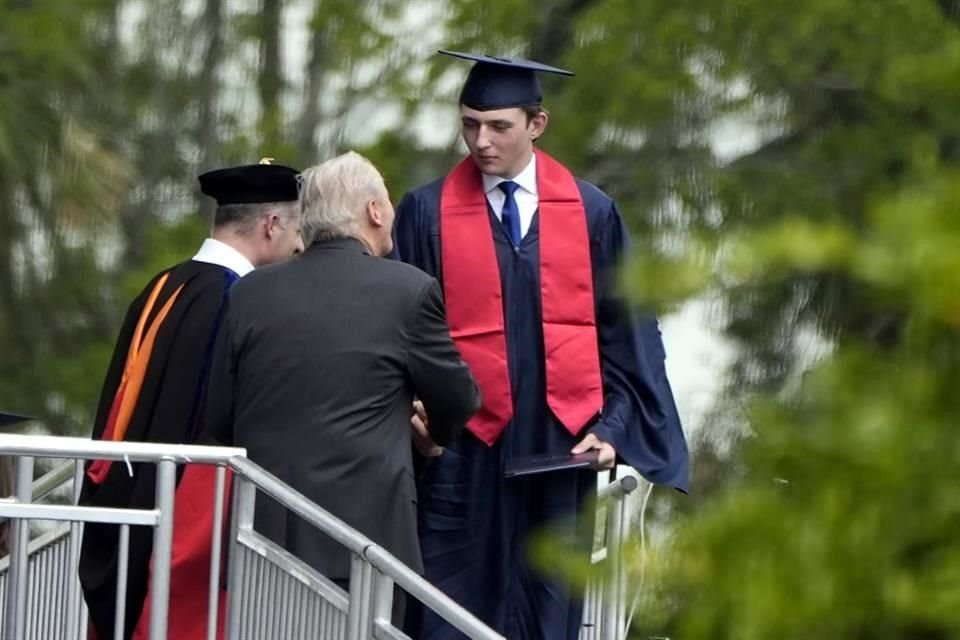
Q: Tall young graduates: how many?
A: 1